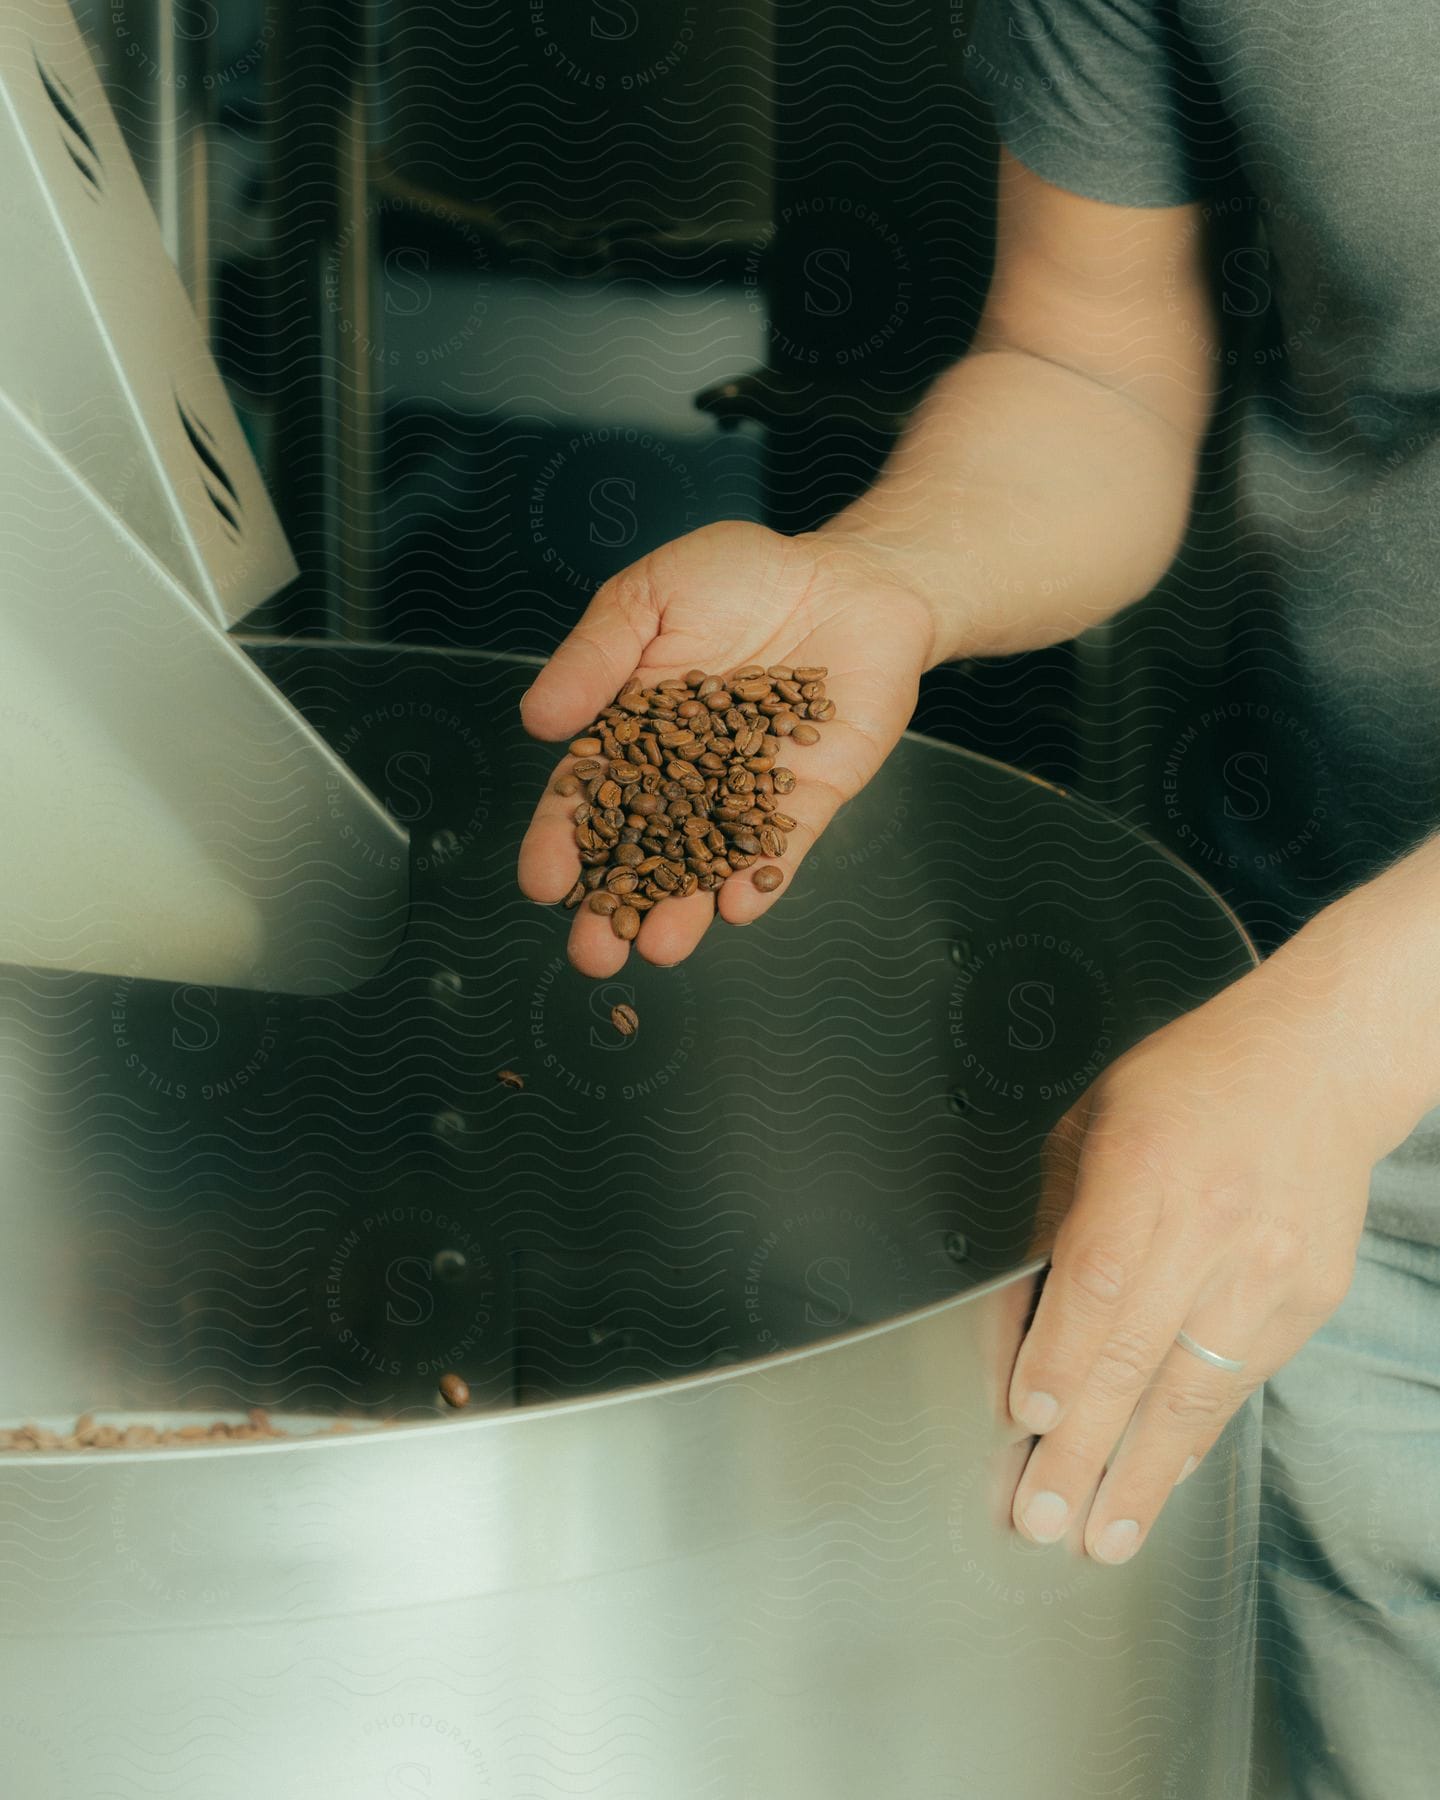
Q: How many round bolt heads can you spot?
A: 7